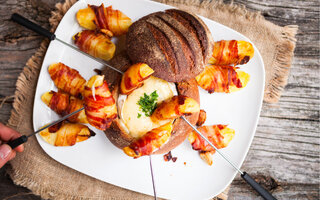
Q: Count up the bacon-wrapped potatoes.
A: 12